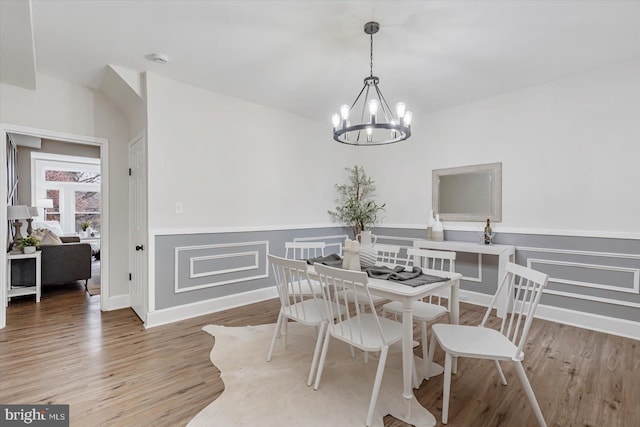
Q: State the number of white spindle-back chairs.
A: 6